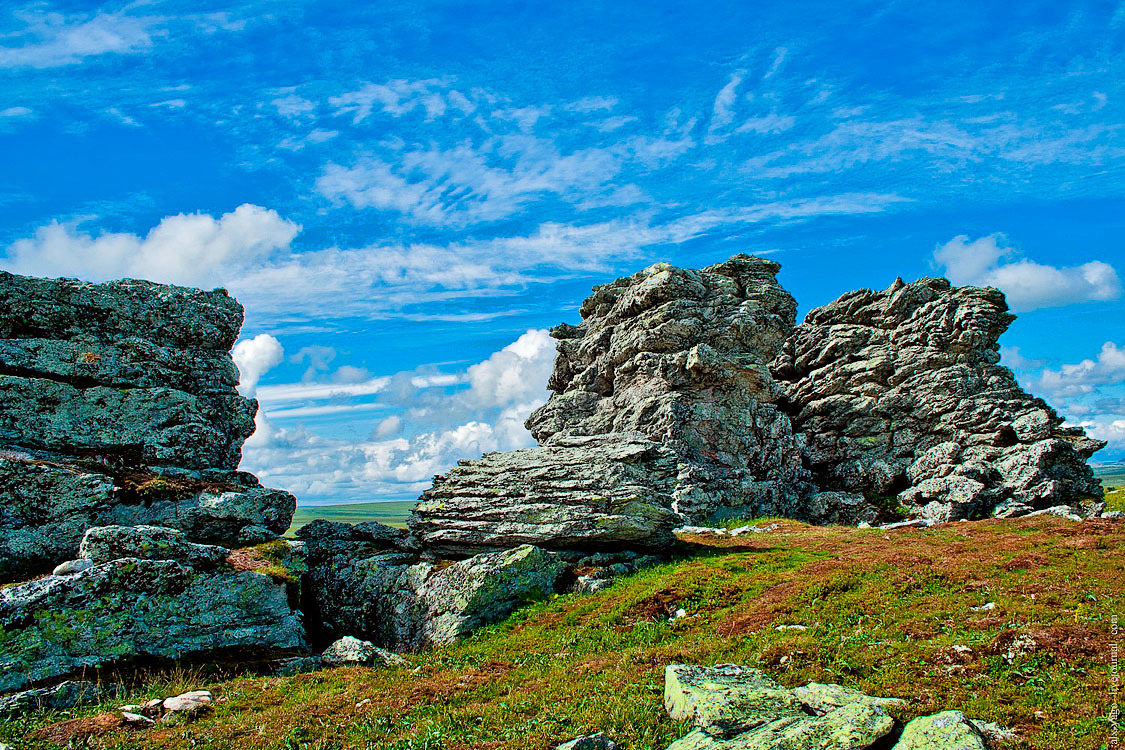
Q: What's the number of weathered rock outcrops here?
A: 3